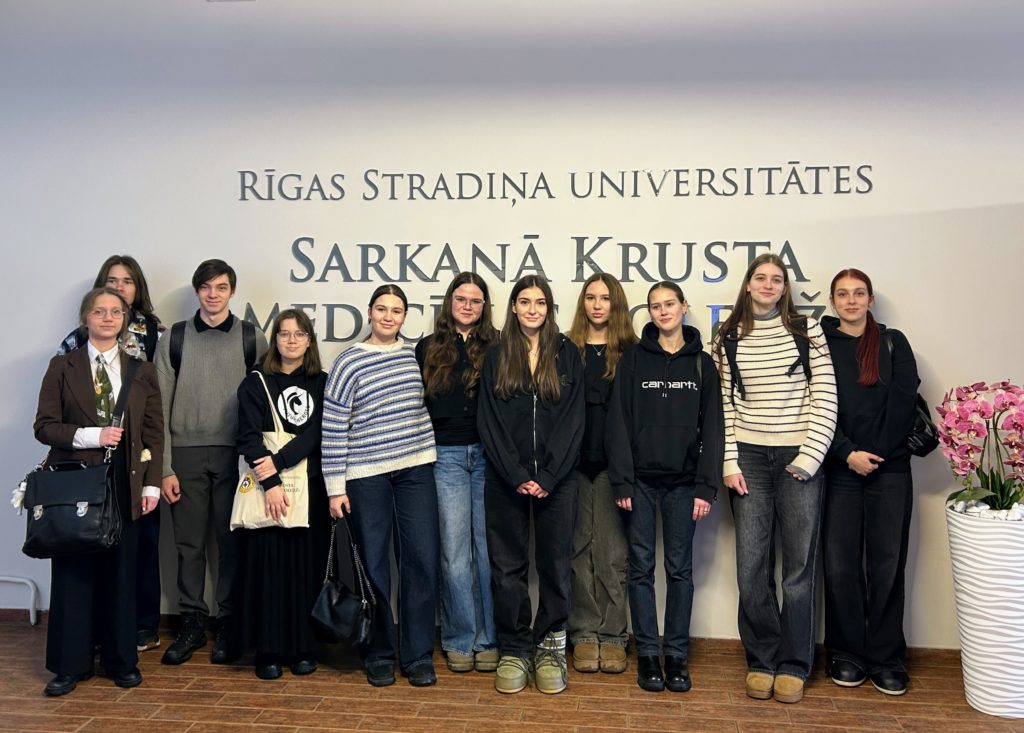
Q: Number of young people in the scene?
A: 11